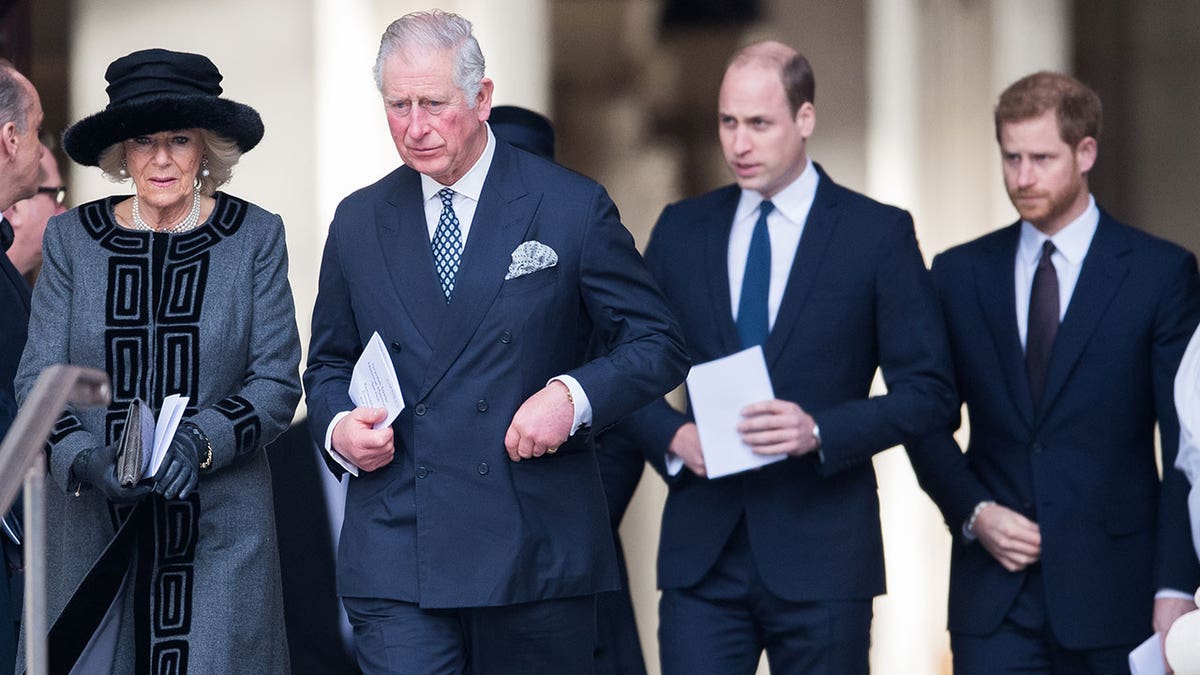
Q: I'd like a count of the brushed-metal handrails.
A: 1